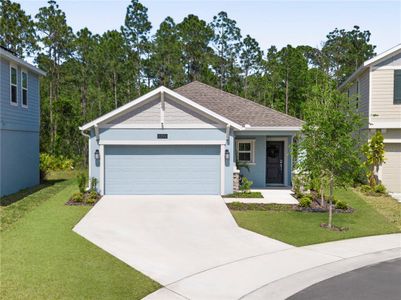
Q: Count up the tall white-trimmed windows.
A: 2